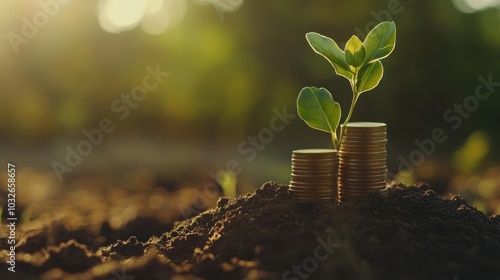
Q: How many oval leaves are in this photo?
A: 5